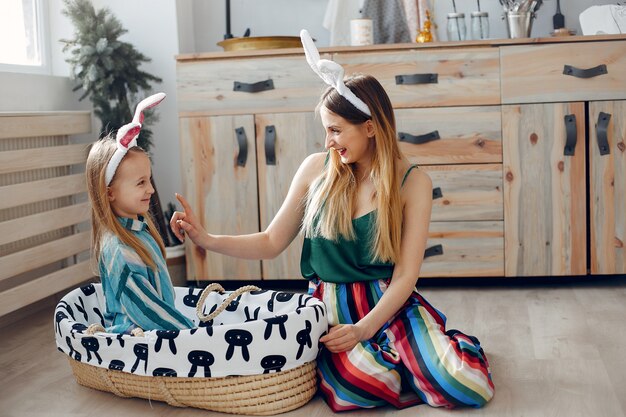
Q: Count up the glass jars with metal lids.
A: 2